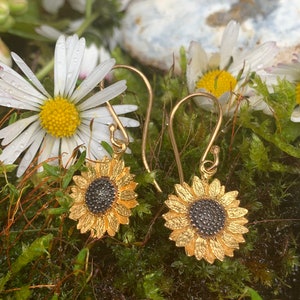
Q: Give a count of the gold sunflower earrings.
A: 2